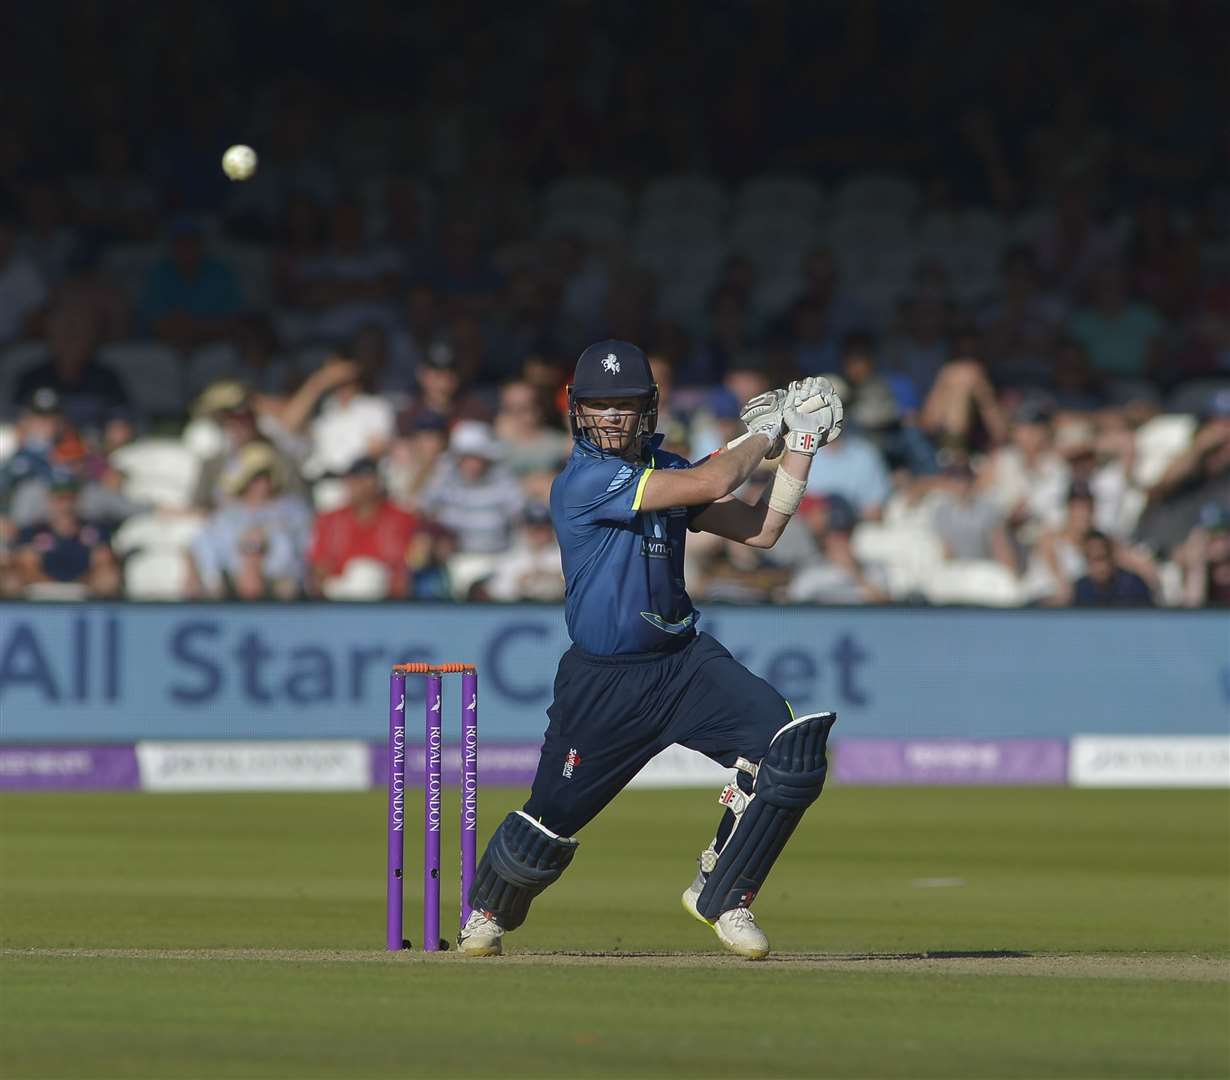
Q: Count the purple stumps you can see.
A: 3